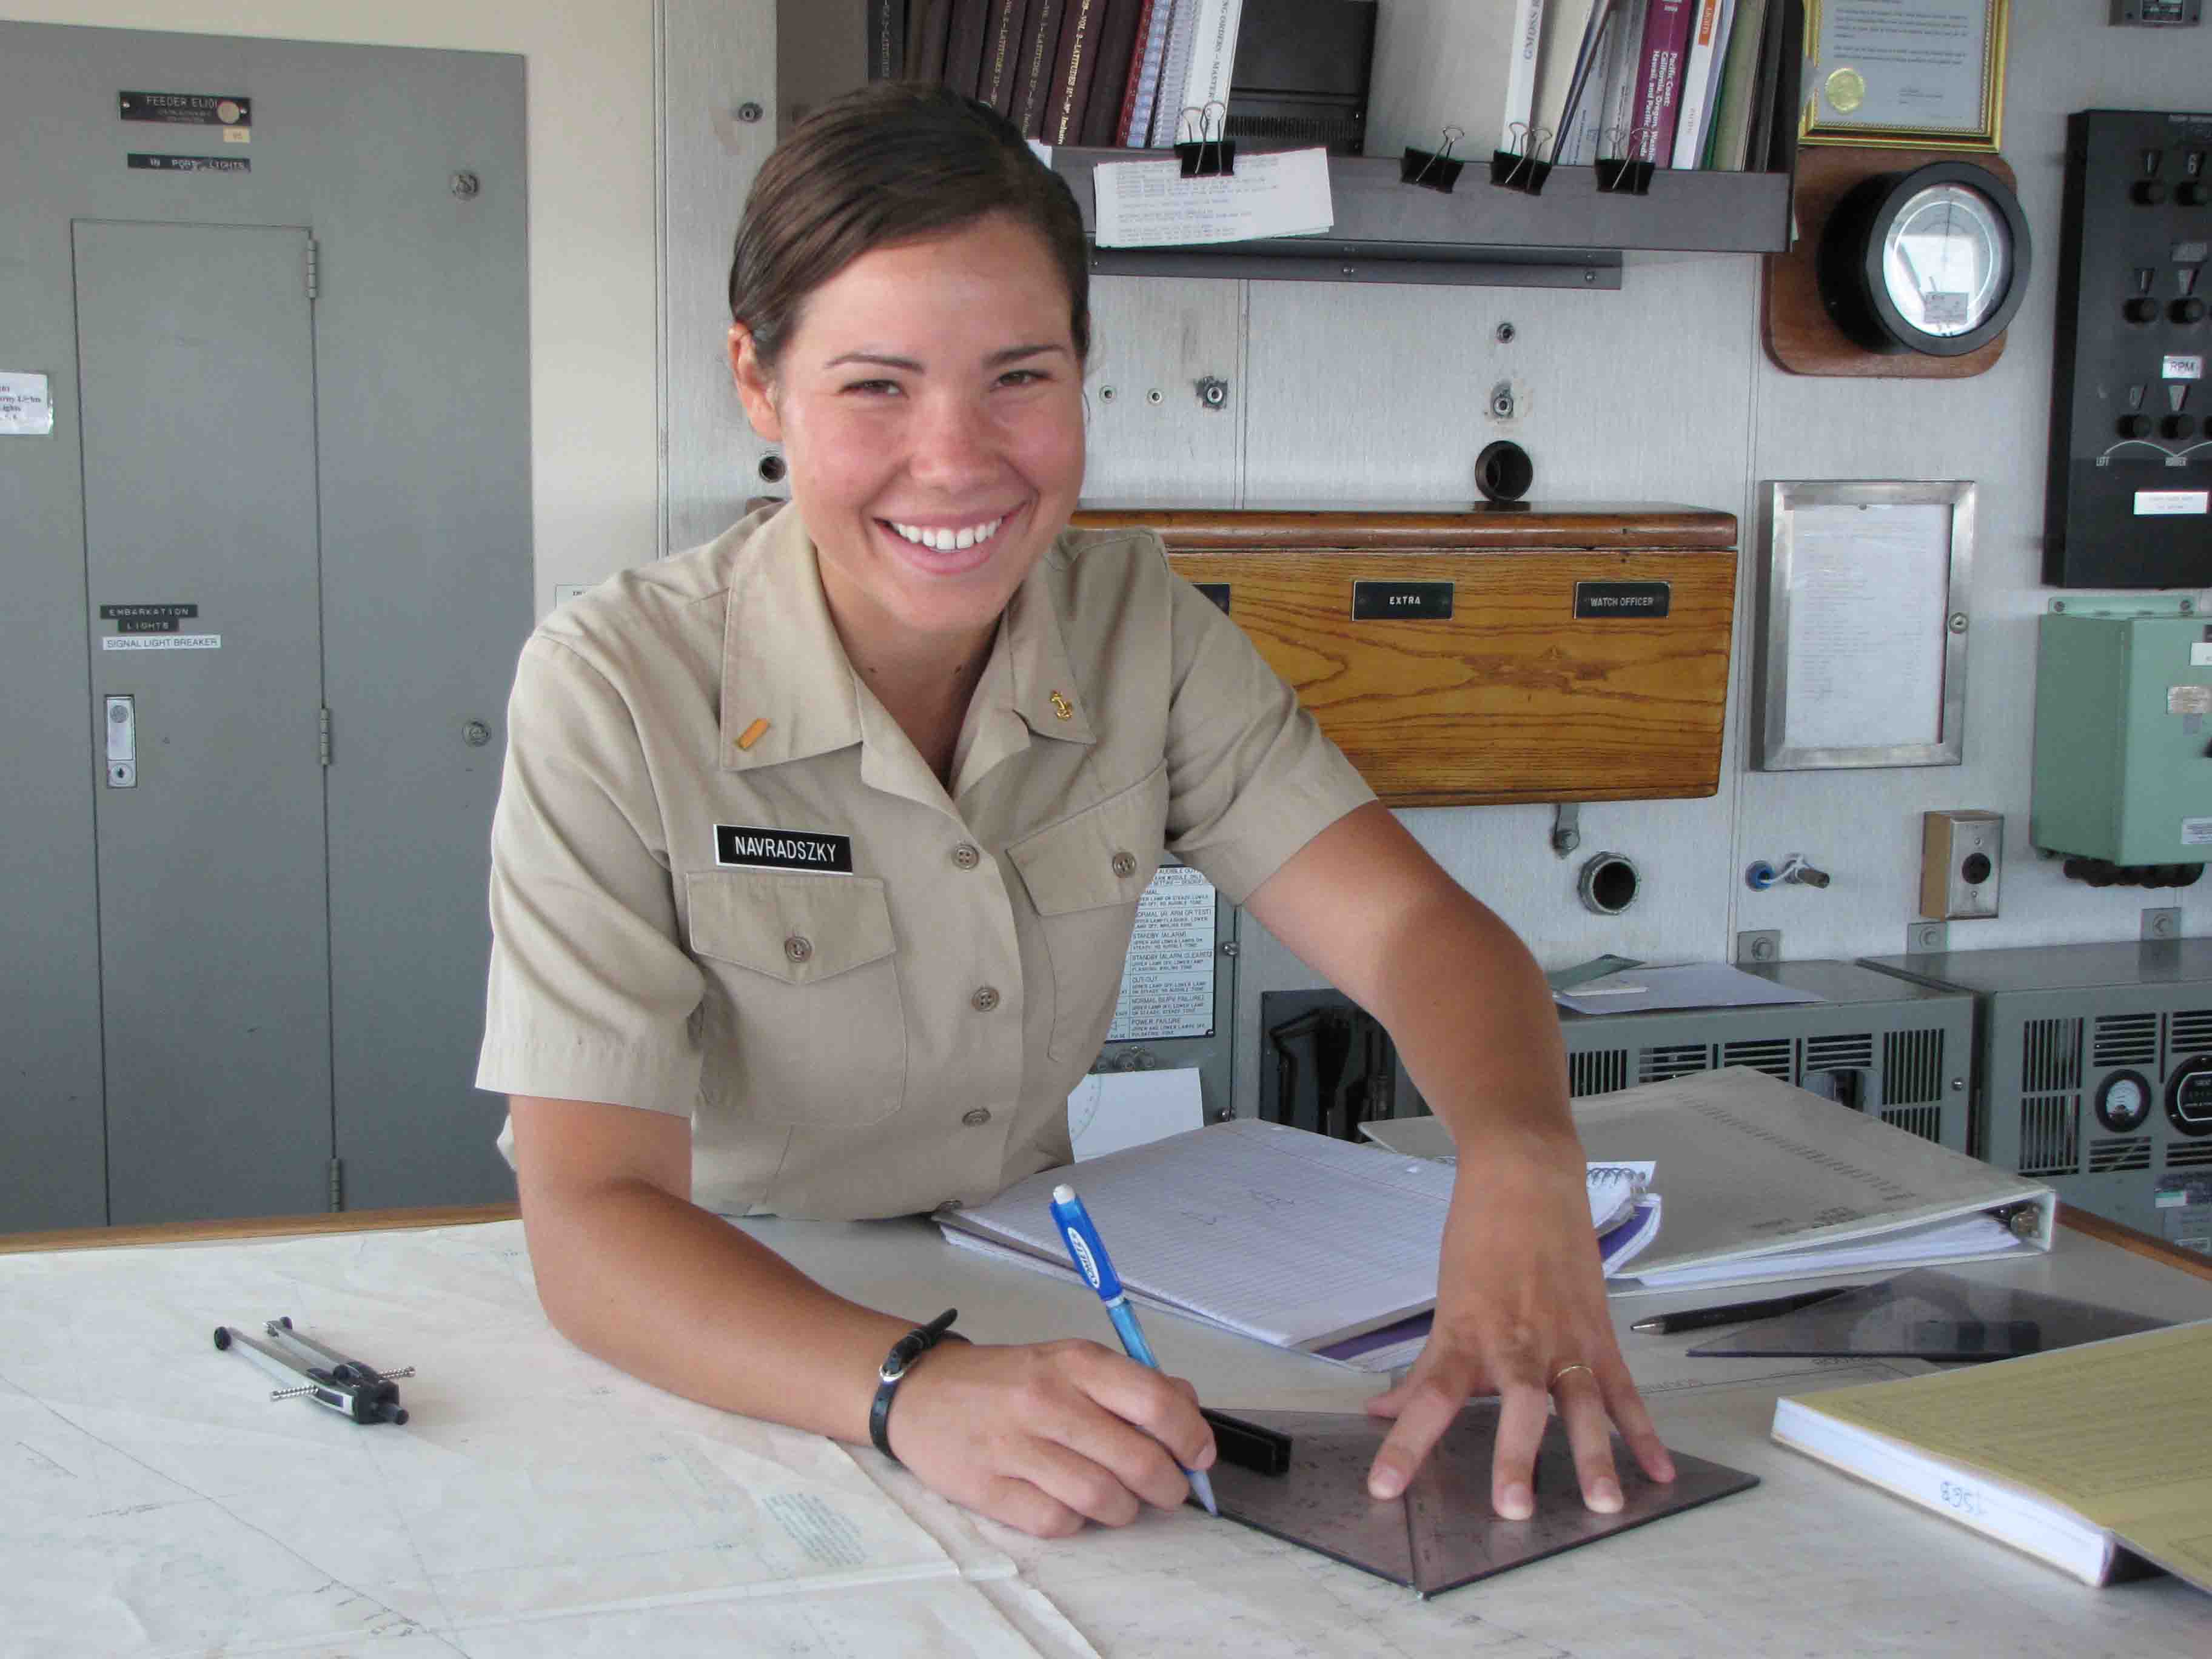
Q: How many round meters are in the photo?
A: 3